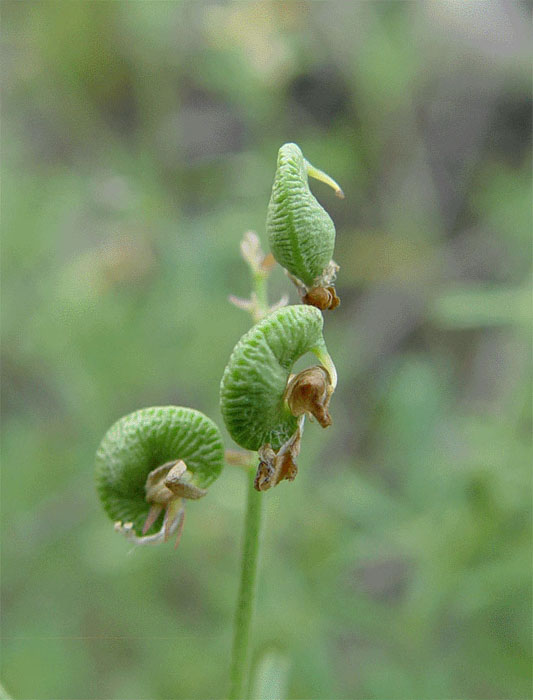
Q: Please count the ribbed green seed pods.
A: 3